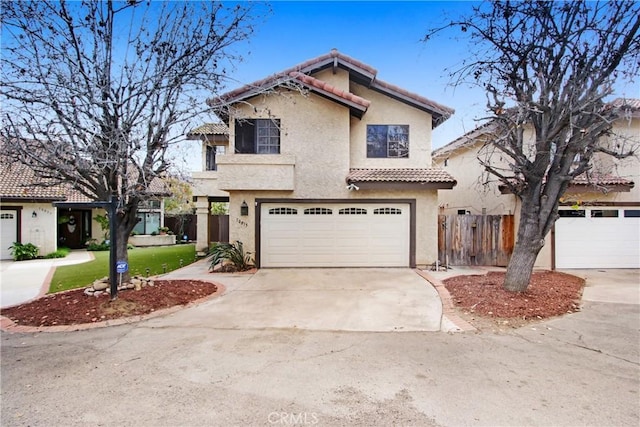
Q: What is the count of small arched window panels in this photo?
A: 4